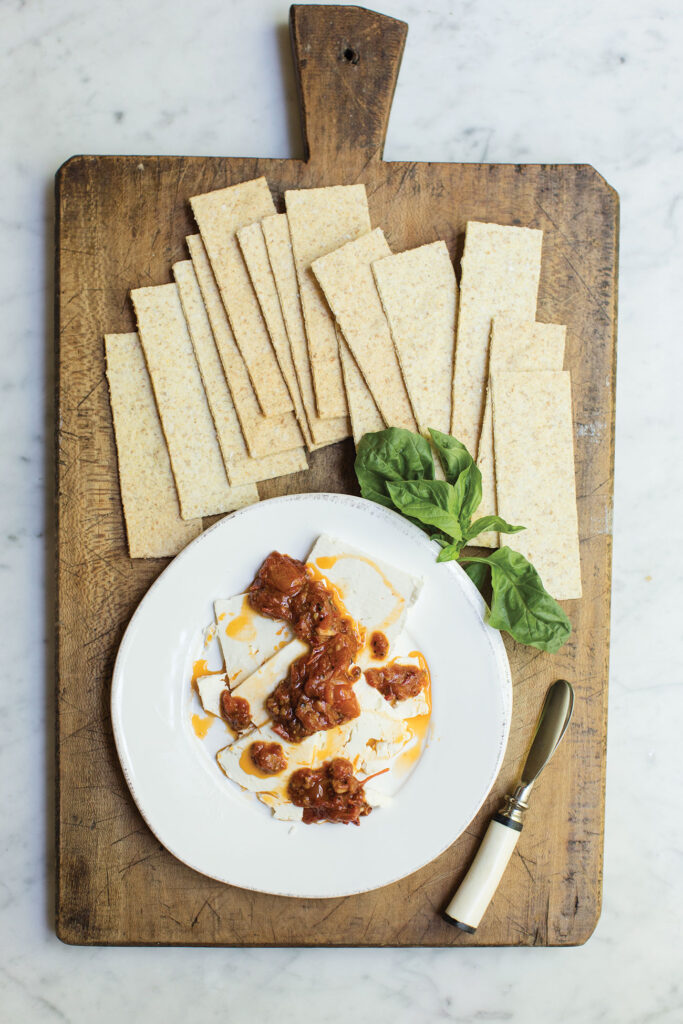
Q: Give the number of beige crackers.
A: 14